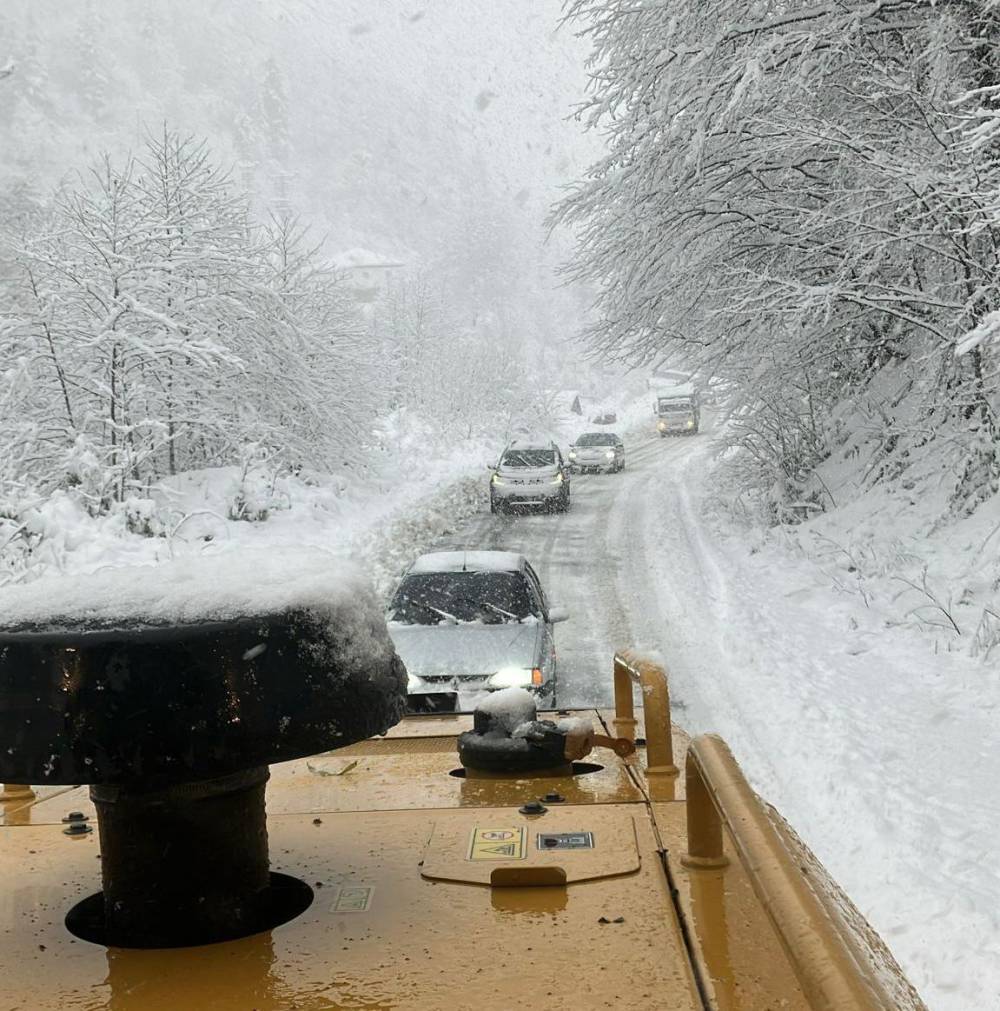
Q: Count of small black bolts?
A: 4